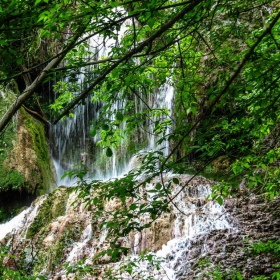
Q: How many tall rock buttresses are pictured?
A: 1